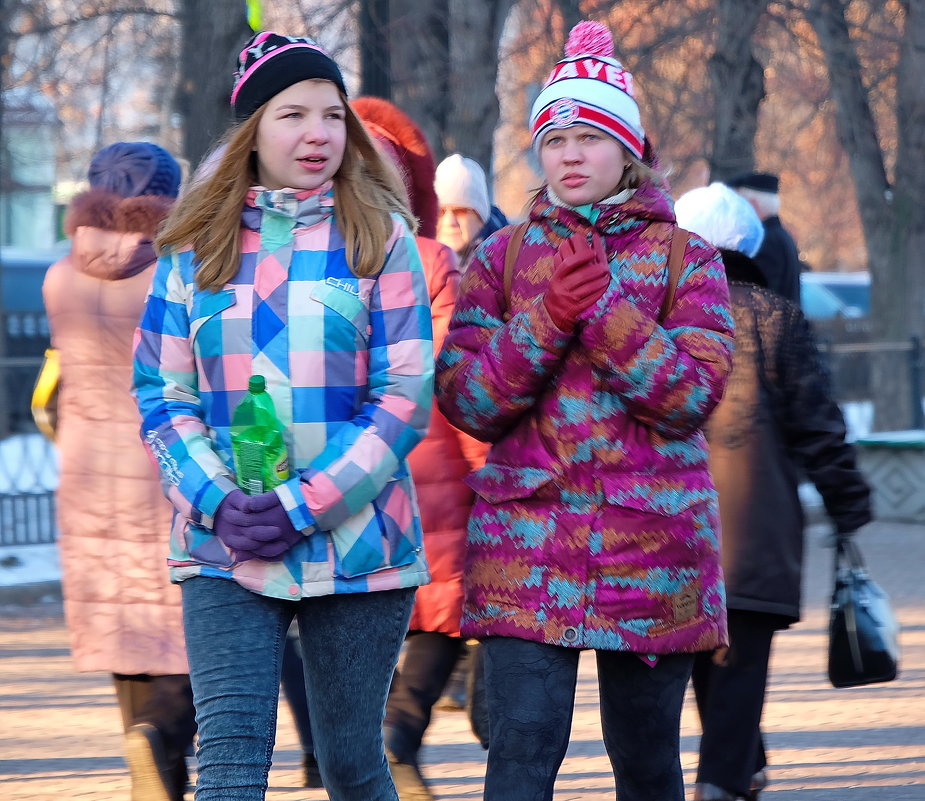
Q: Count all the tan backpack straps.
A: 2